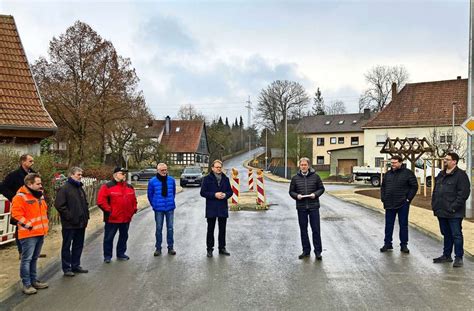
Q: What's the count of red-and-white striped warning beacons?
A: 3